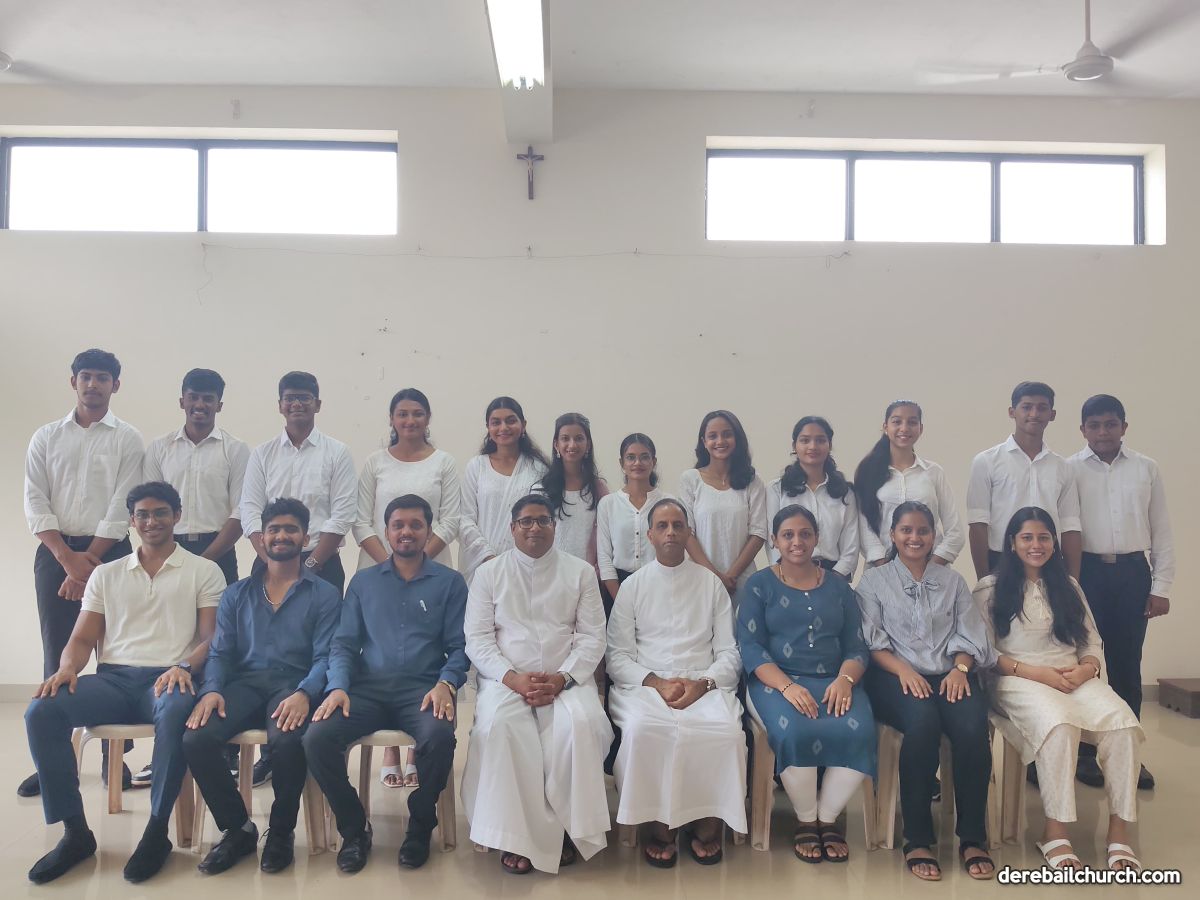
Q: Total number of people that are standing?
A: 12